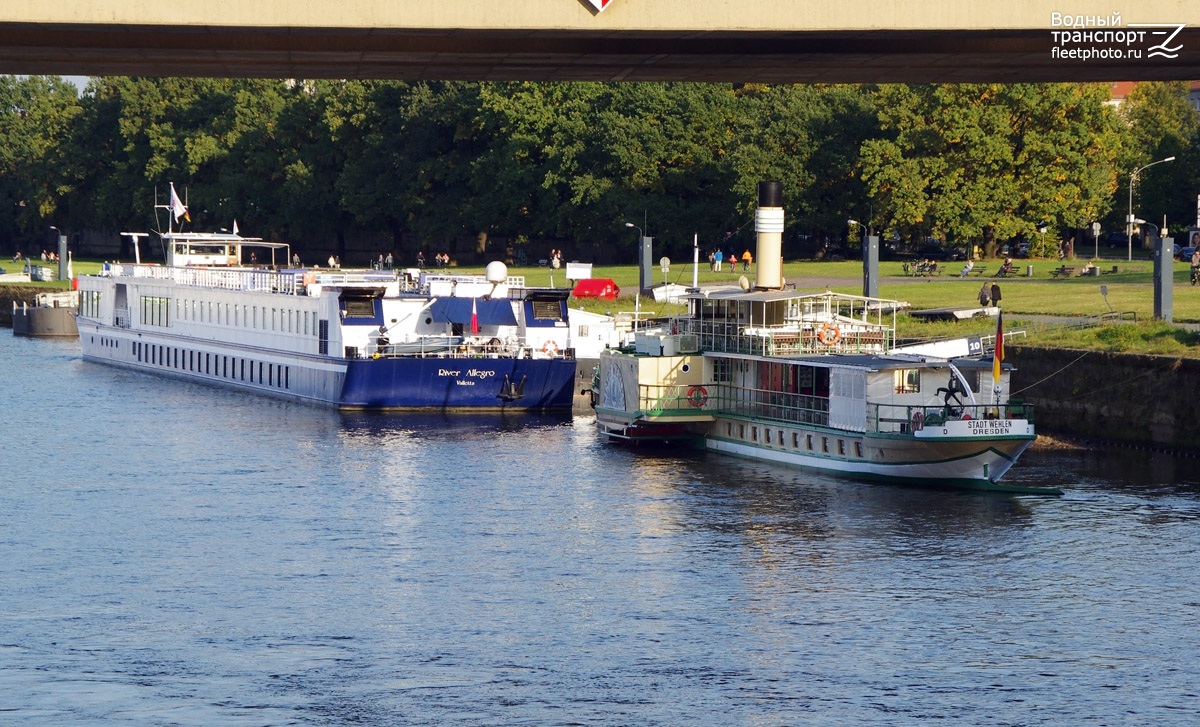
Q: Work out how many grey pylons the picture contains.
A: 4